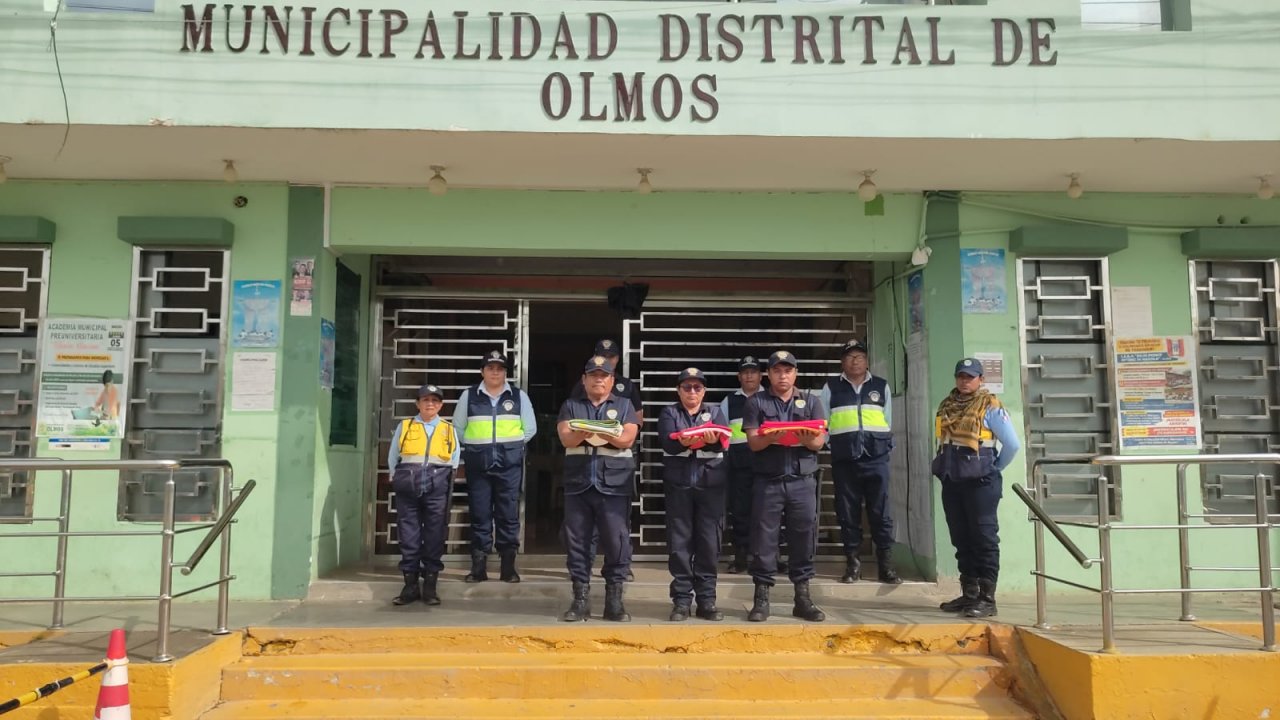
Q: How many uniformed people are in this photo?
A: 9